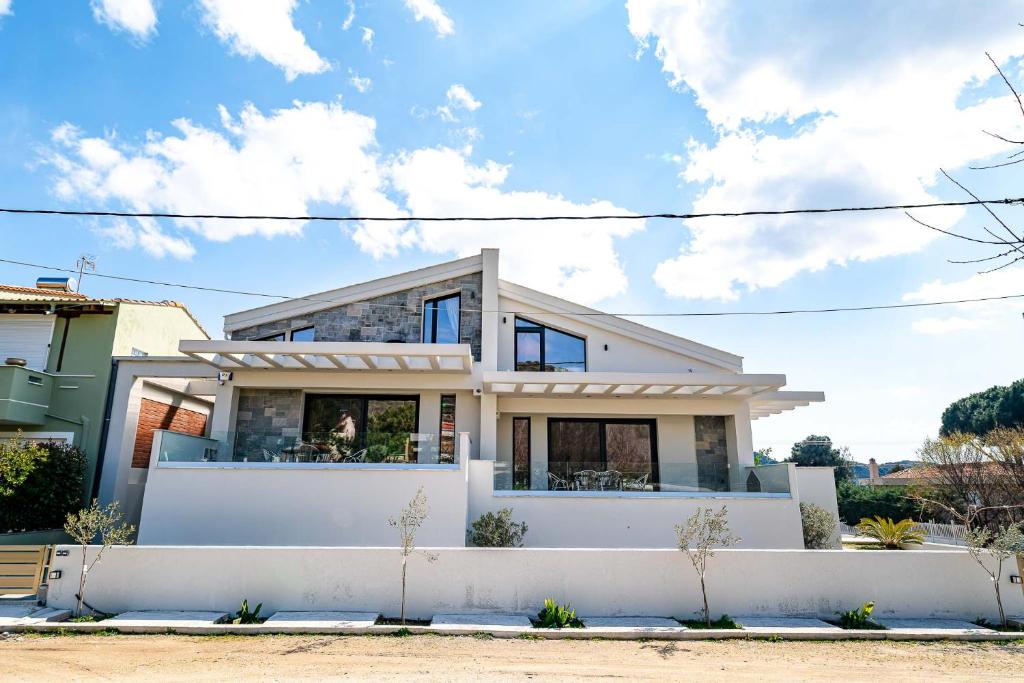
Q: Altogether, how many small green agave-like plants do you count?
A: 3